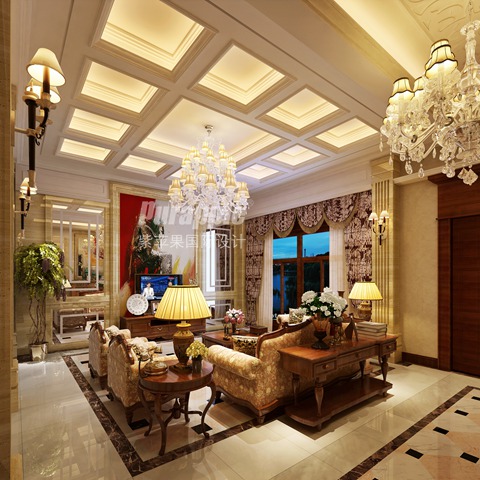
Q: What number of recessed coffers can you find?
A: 12